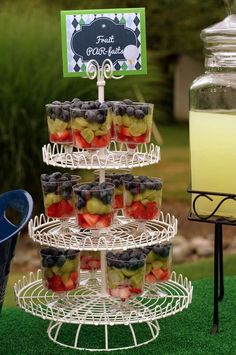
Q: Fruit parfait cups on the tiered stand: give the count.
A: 12